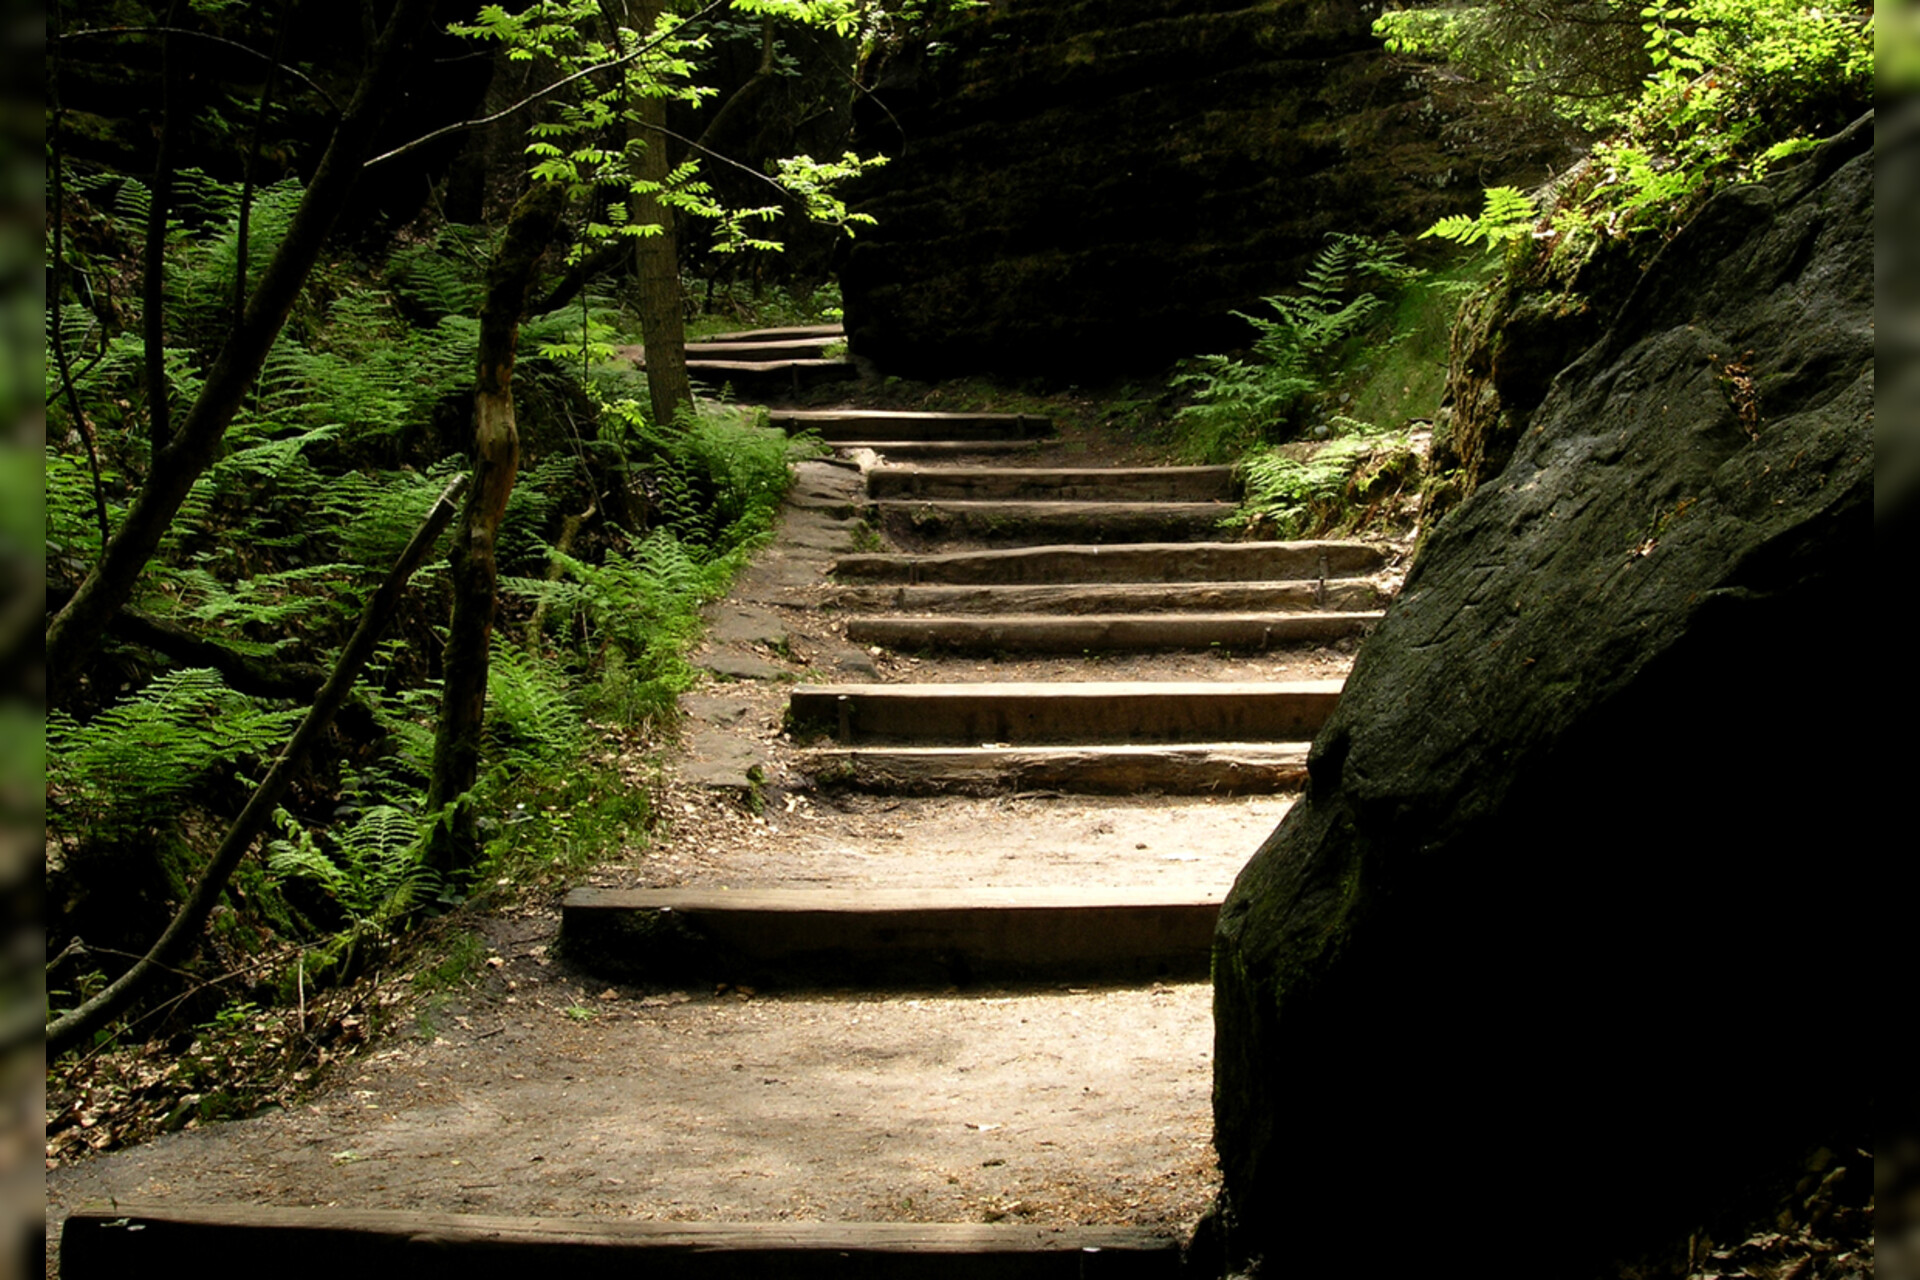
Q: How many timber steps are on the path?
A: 14